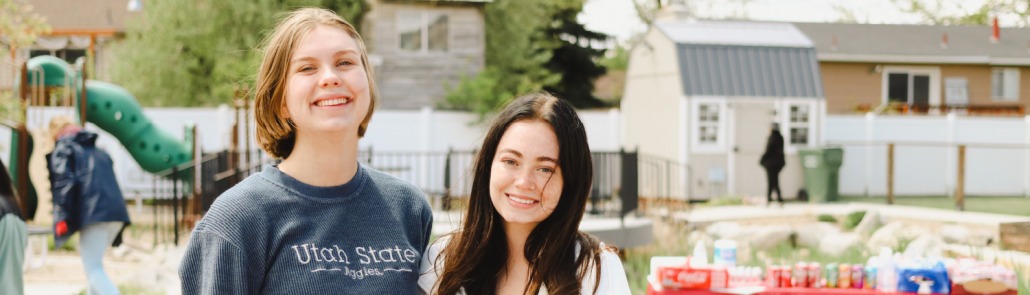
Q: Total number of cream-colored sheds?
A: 1